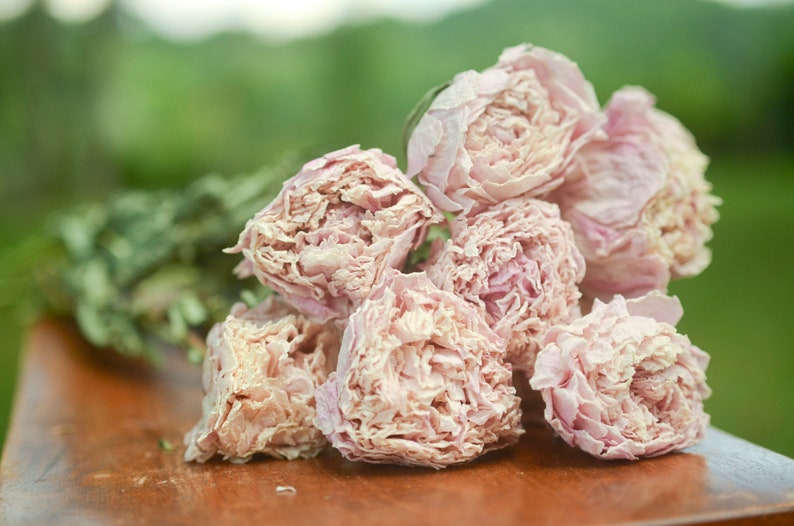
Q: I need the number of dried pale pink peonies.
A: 7